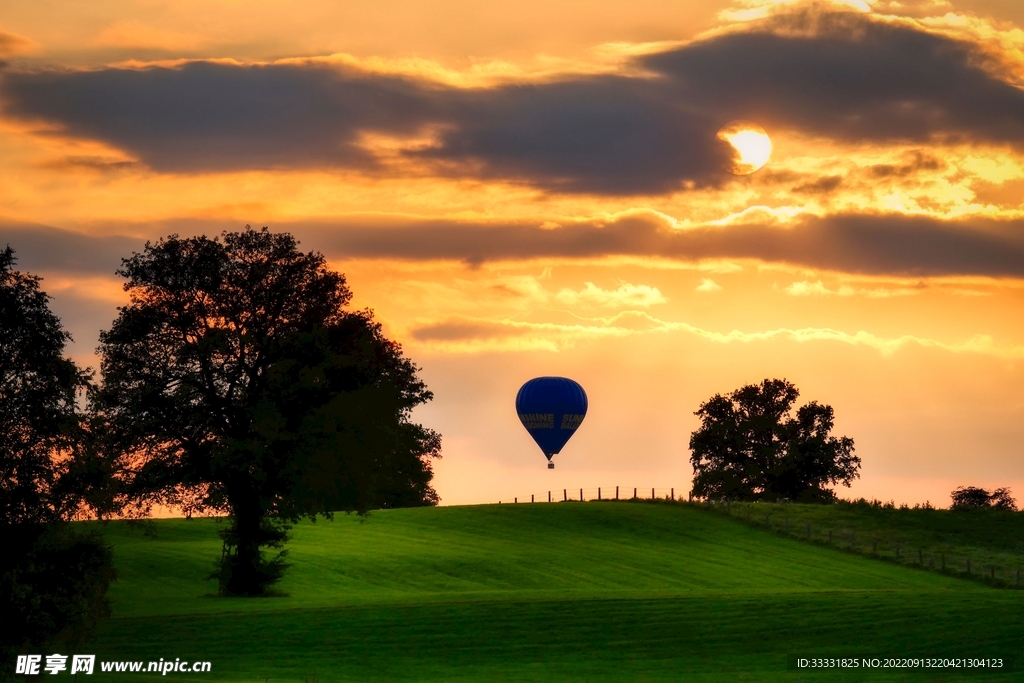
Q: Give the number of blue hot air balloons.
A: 1